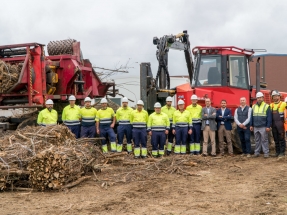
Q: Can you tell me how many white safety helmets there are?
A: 13